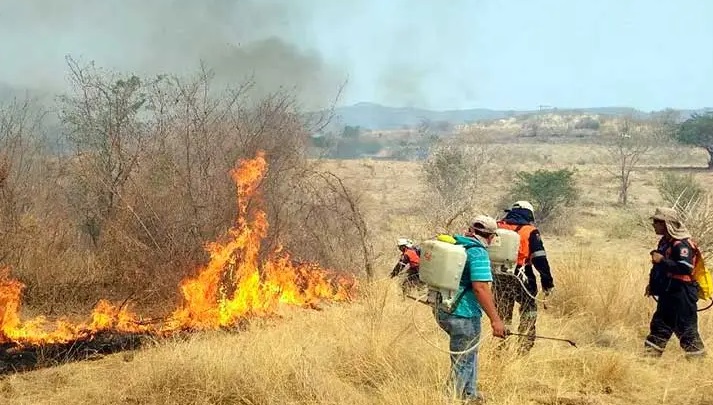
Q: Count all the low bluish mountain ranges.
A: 1